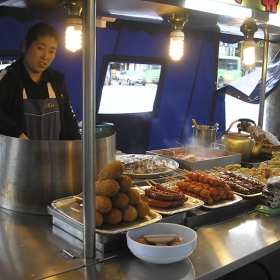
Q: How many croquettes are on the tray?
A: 10